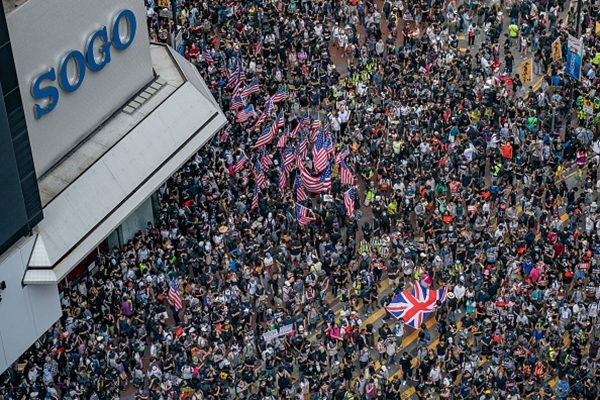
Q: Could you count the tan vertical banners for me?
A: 2